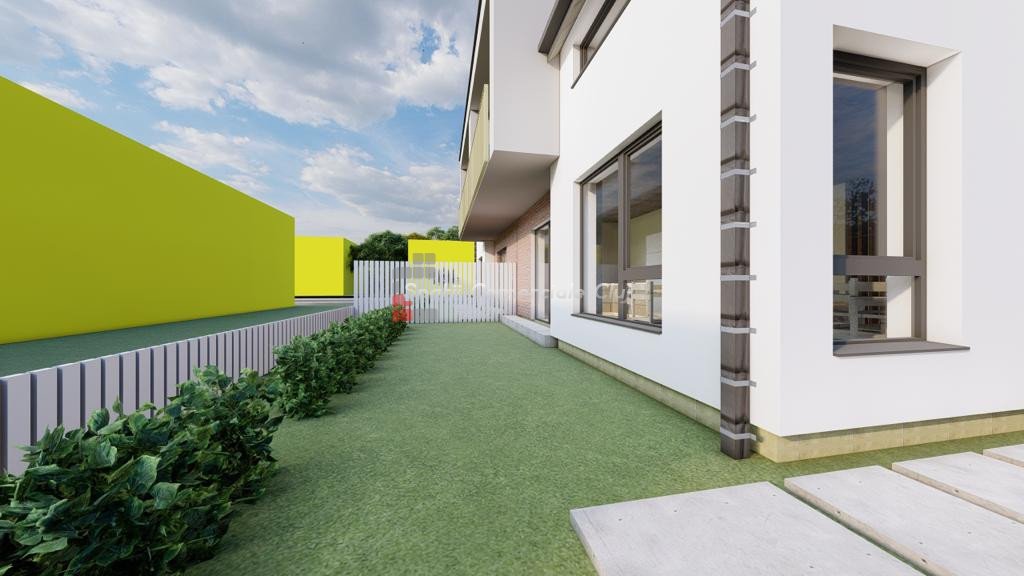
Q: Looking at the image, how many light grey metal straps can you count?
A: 9